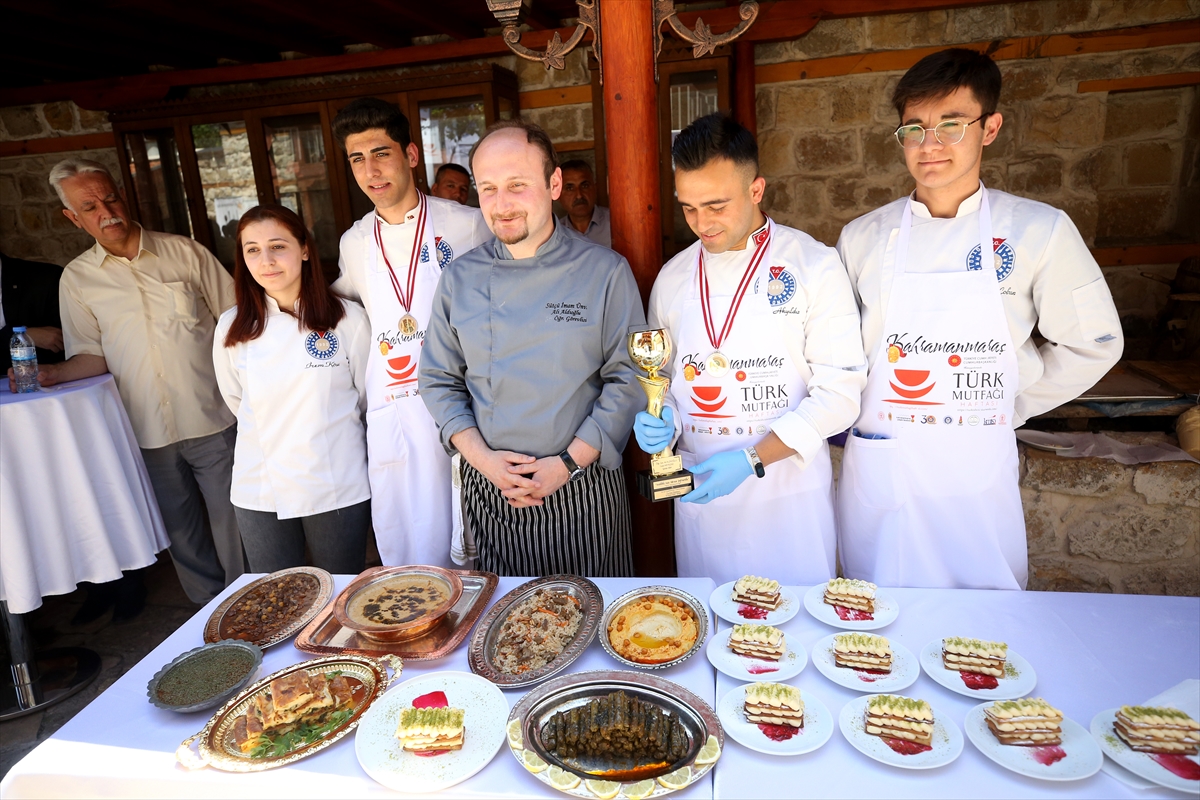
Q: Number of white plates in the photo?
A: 10